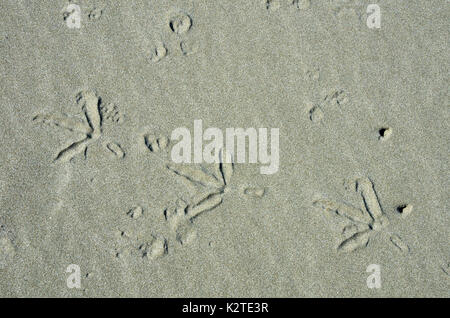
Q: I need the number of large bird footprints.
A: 3